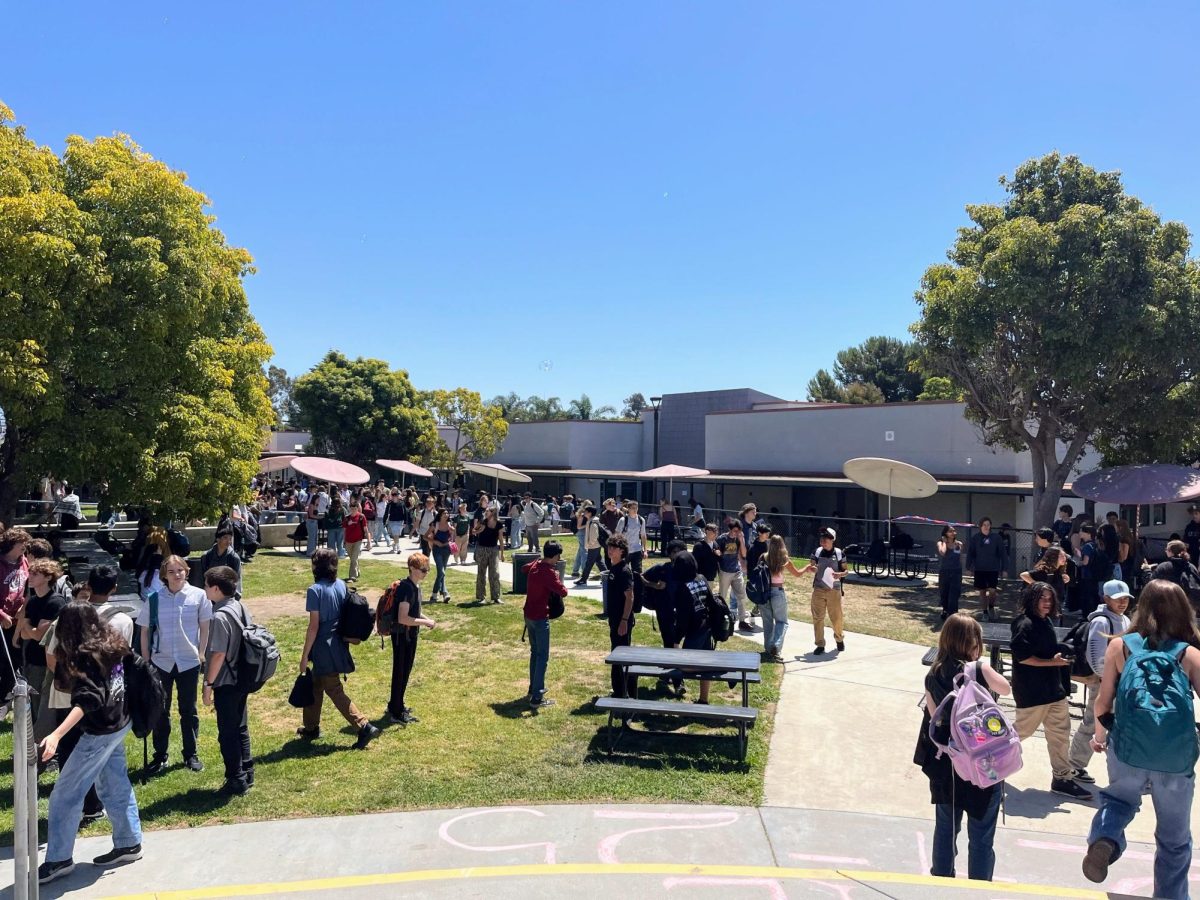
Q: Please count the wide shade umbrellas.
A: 7